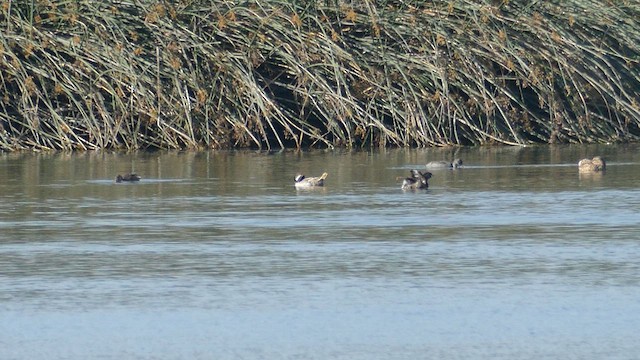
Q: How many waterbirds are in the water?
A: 5